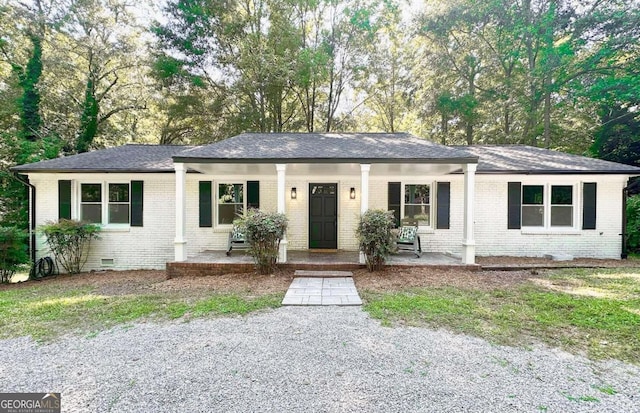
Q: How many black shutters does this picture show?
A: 8